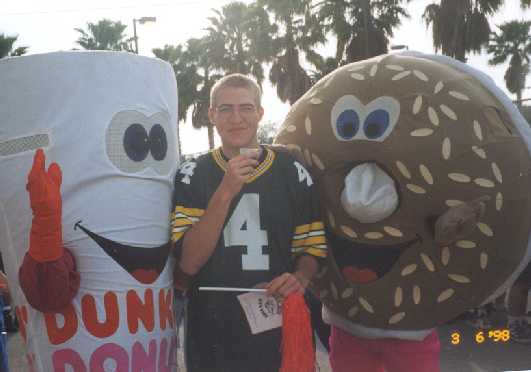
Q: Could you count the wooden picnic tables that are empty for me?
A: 0